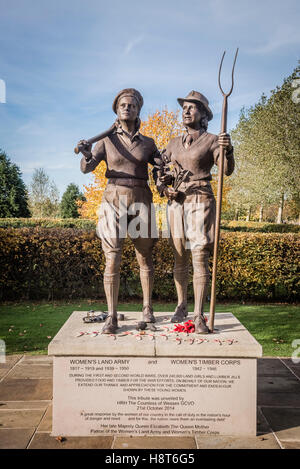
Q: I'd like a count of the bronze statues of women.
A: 2